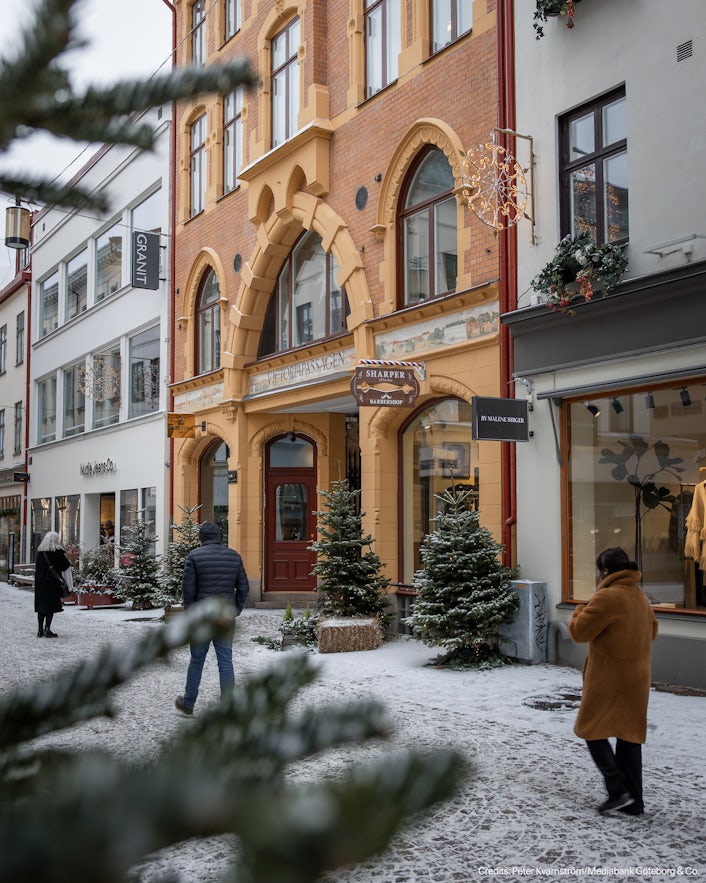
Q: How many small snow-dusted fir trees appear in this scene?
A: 4